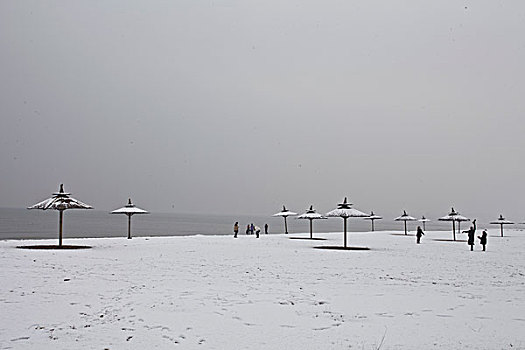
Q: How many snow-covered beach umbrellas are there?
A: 11